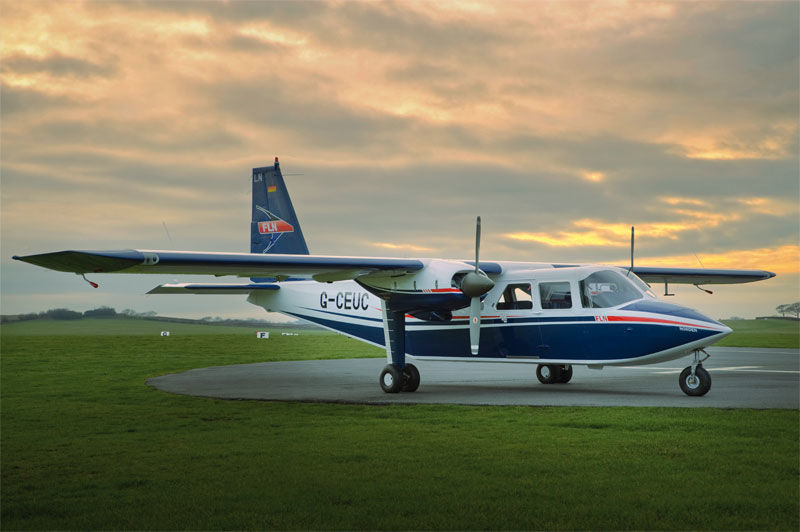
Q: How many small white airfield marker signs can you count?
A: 2